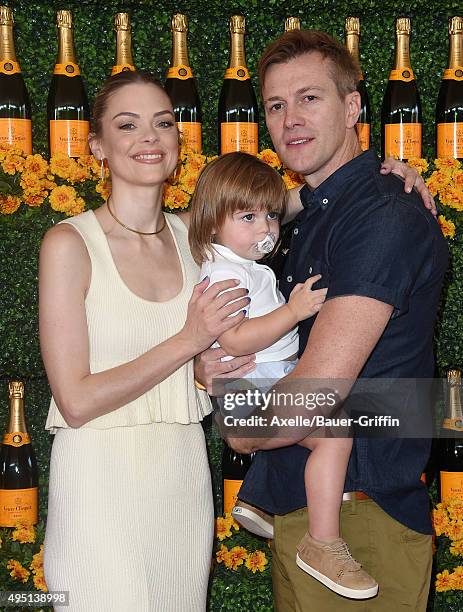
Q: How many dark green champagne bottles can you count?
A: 12